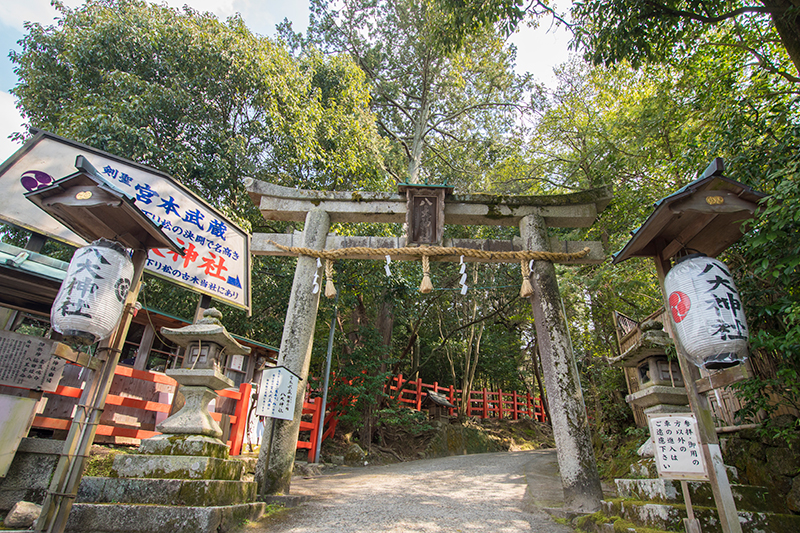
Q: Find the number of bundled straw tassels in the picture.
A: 3